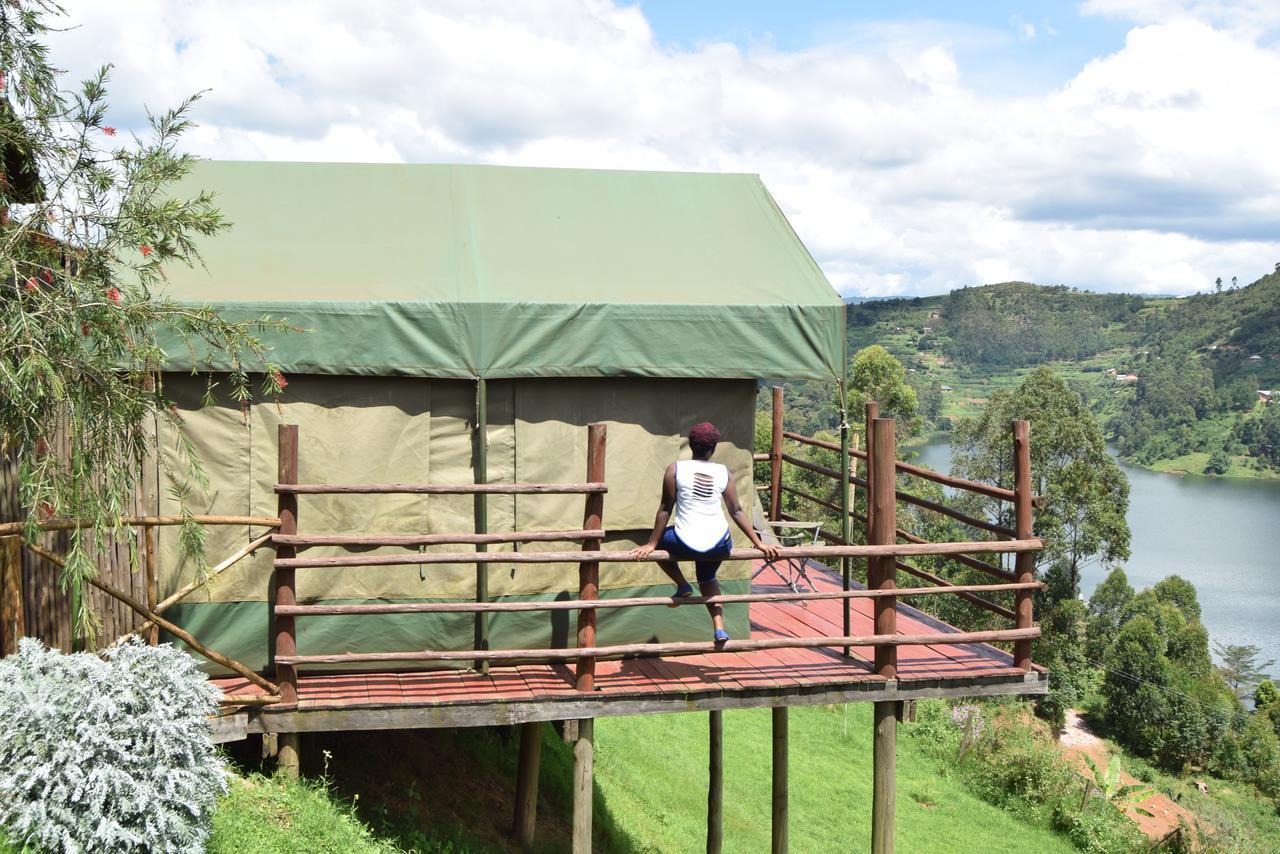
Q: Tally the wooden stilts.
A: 6